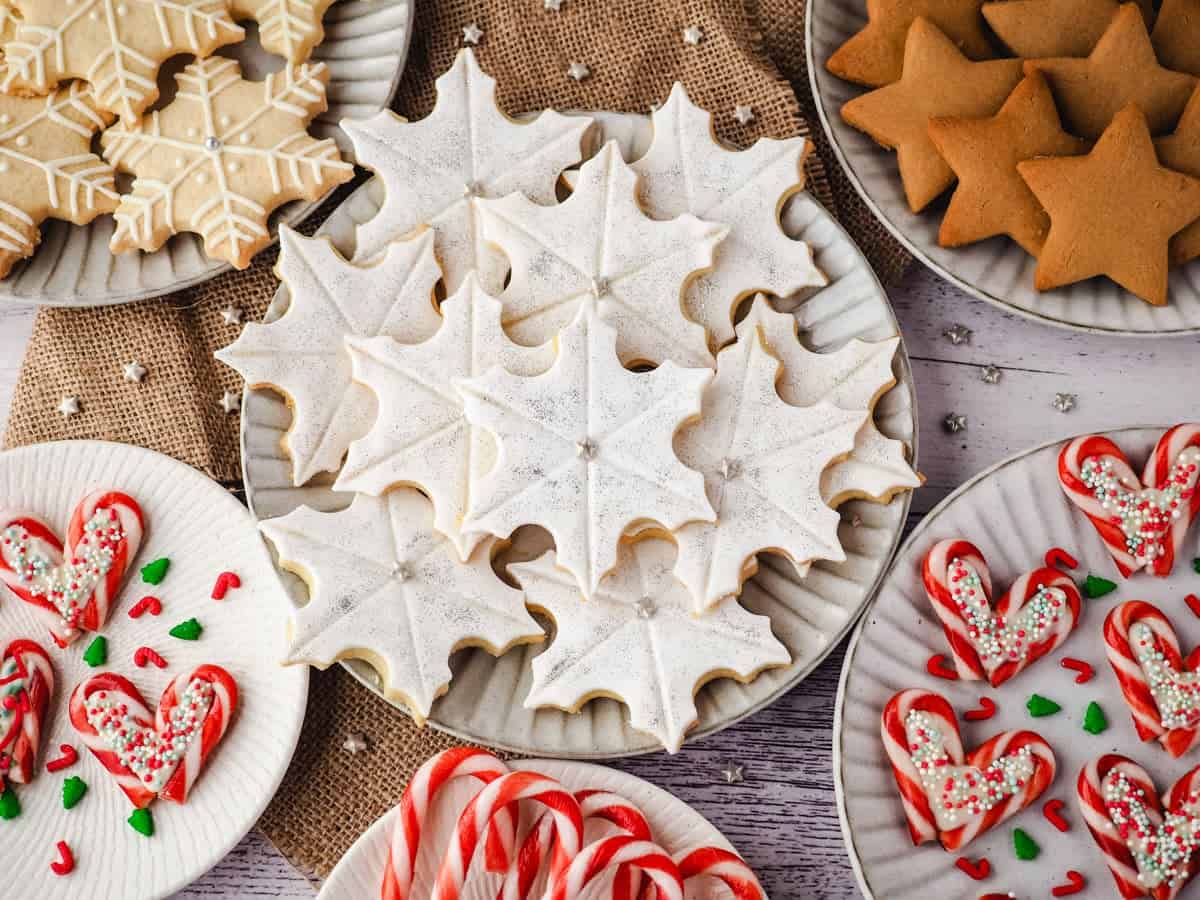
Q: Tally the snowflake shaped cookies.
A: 14